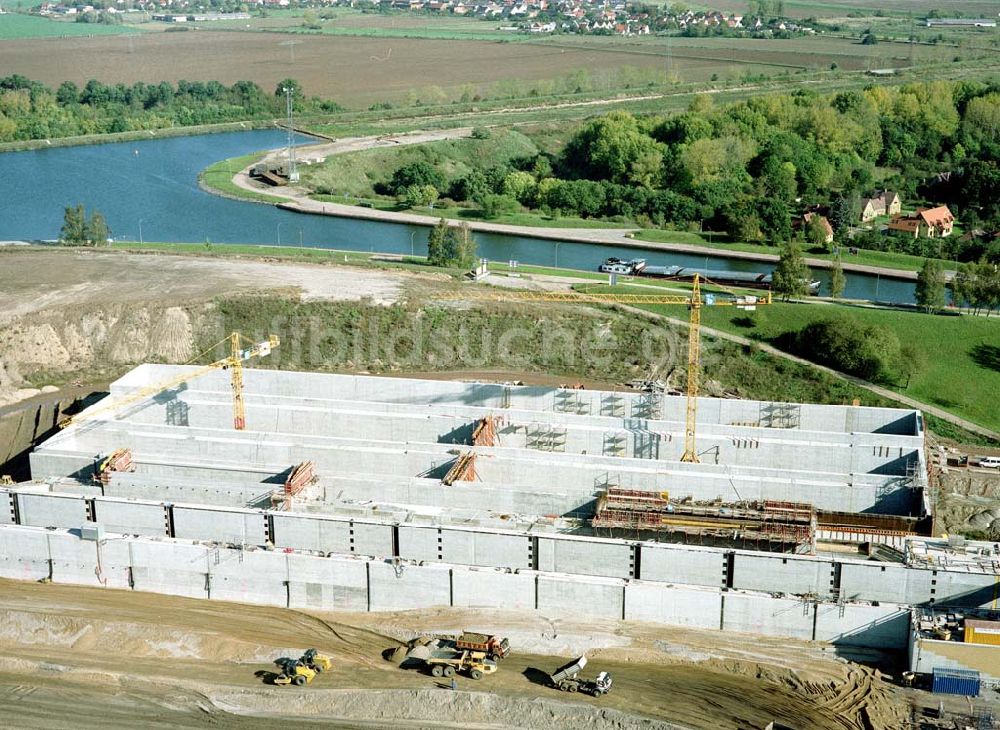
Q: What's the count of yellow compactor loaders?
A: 2